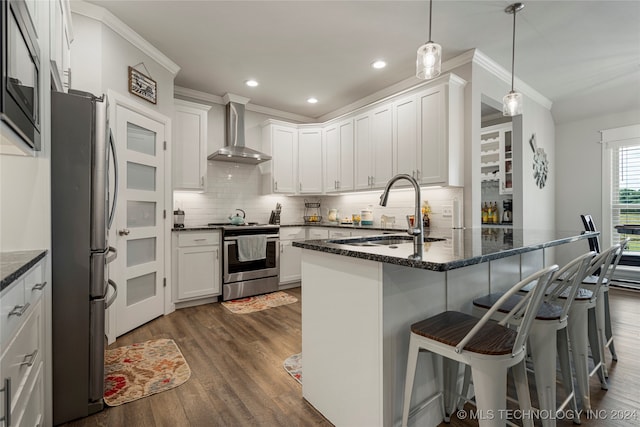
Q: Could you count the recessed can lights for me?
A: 3